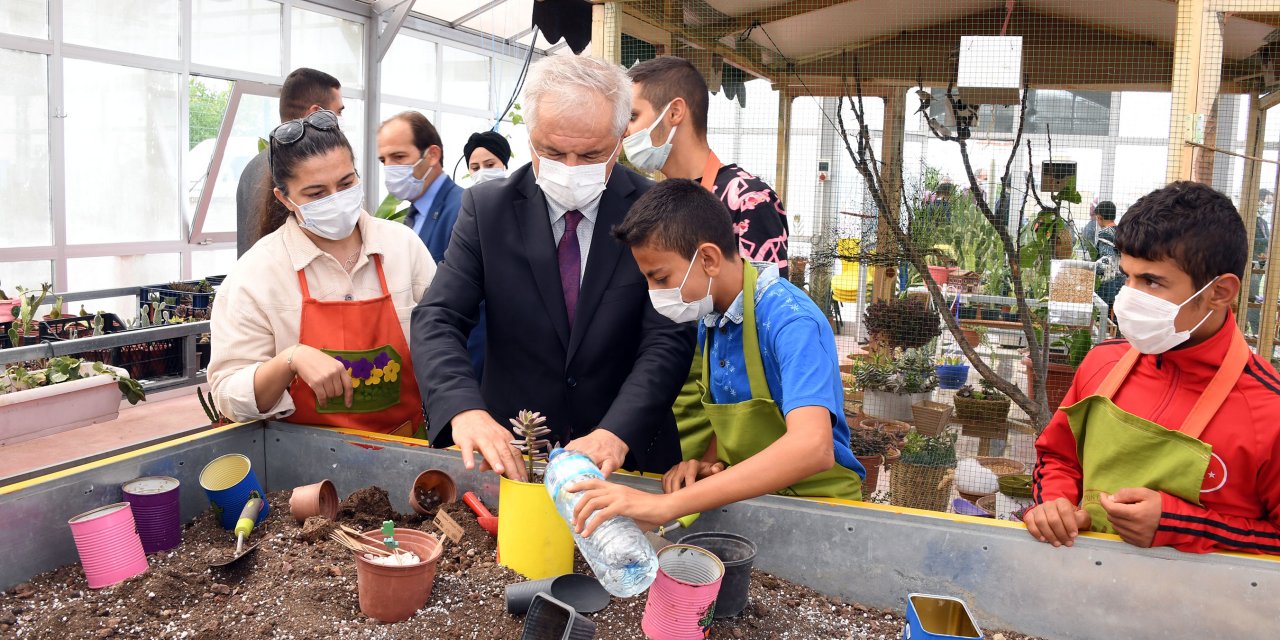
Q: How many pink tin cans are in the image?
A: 2